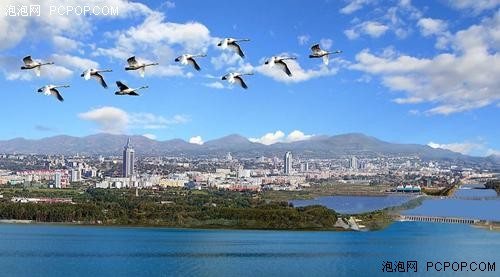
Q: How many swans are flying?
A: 10